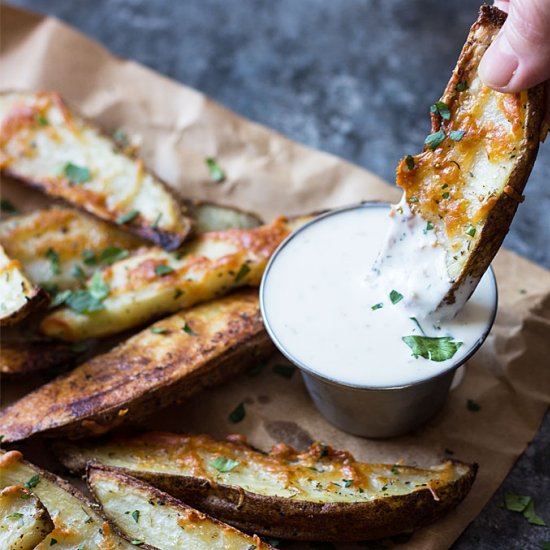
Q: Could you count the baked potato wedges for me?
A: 12